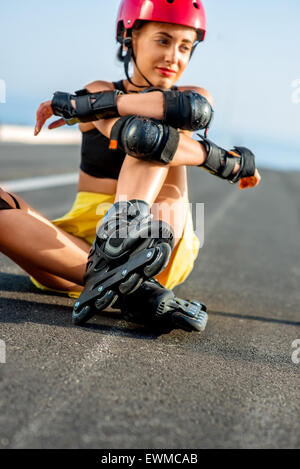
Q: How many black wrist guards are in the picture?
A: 2